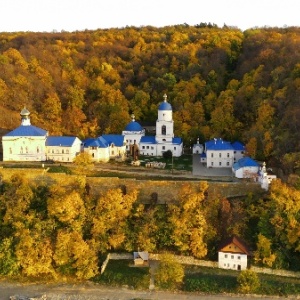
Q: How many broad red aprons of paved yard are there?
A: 0